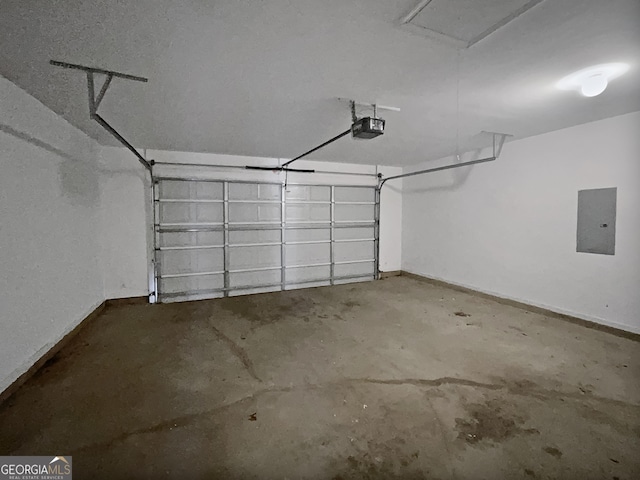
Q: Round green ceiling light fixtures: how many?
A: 0